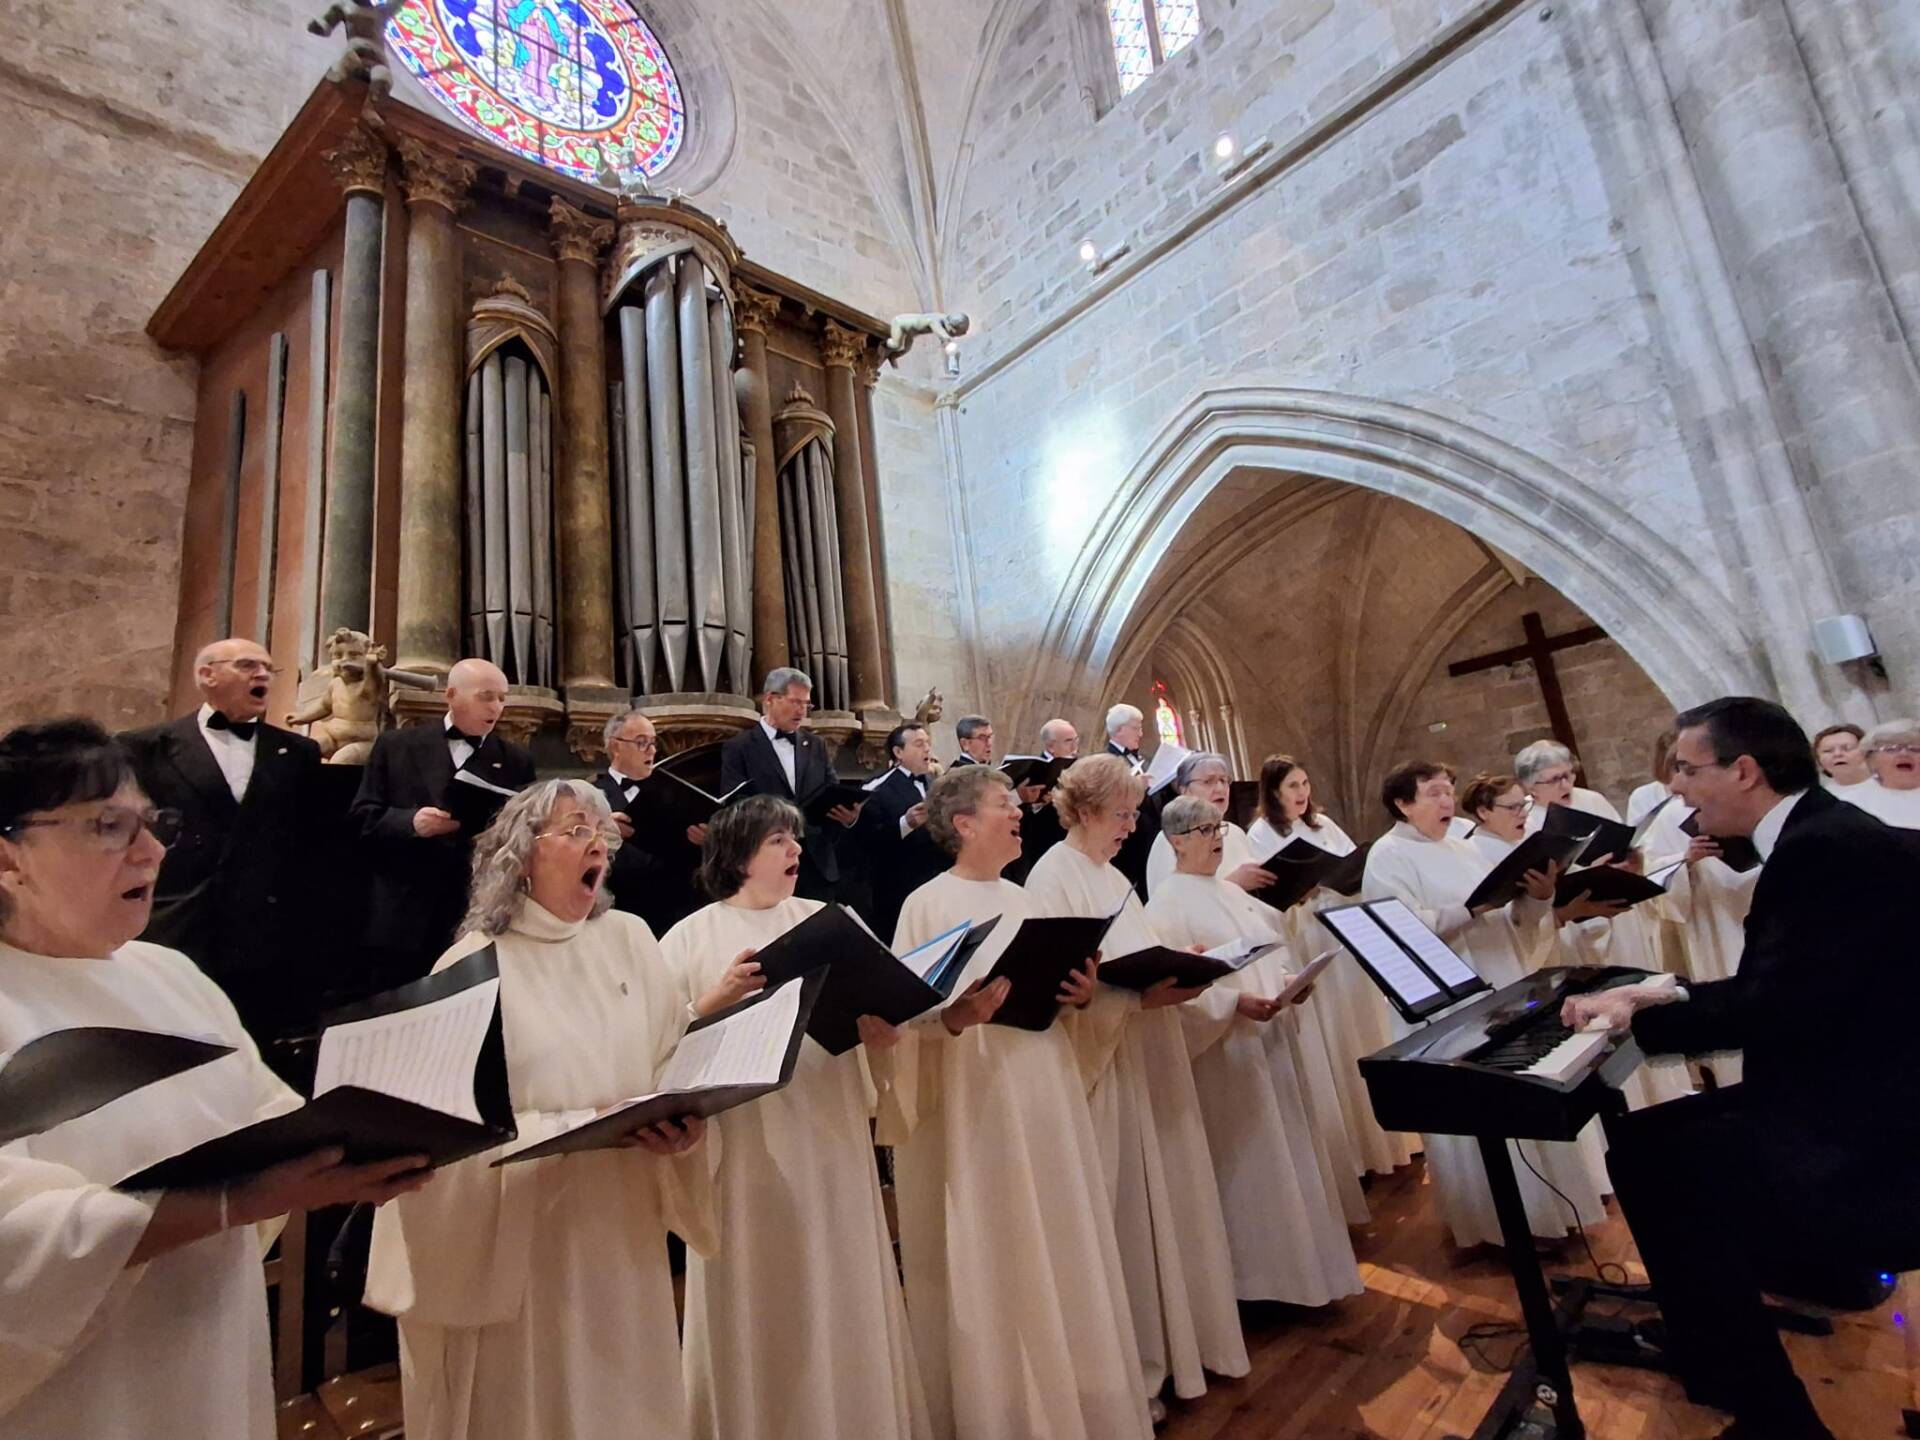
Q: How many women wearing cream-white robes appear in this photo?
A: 14